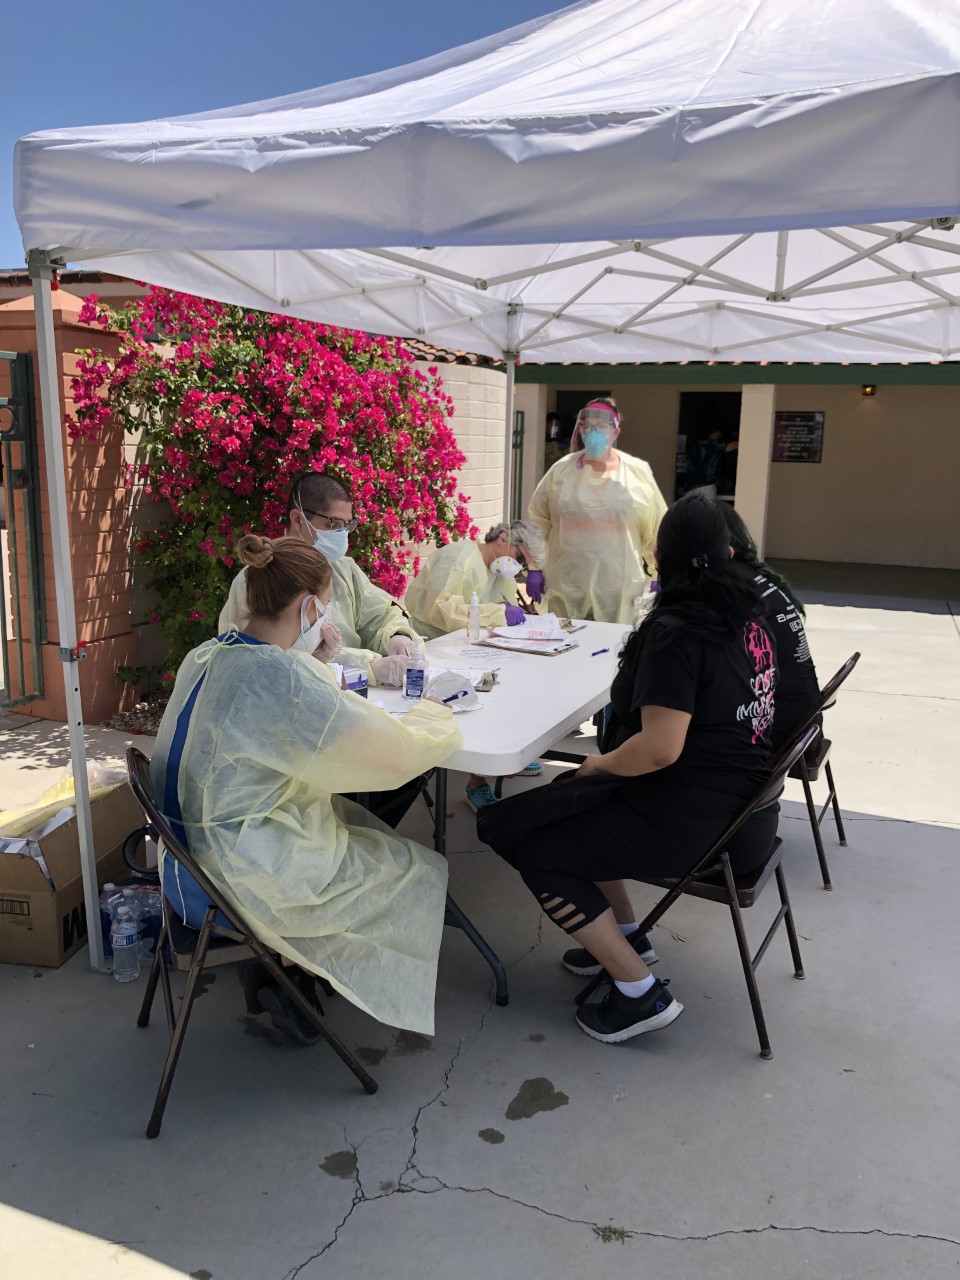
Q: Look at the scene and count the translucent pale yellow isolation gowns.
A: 4